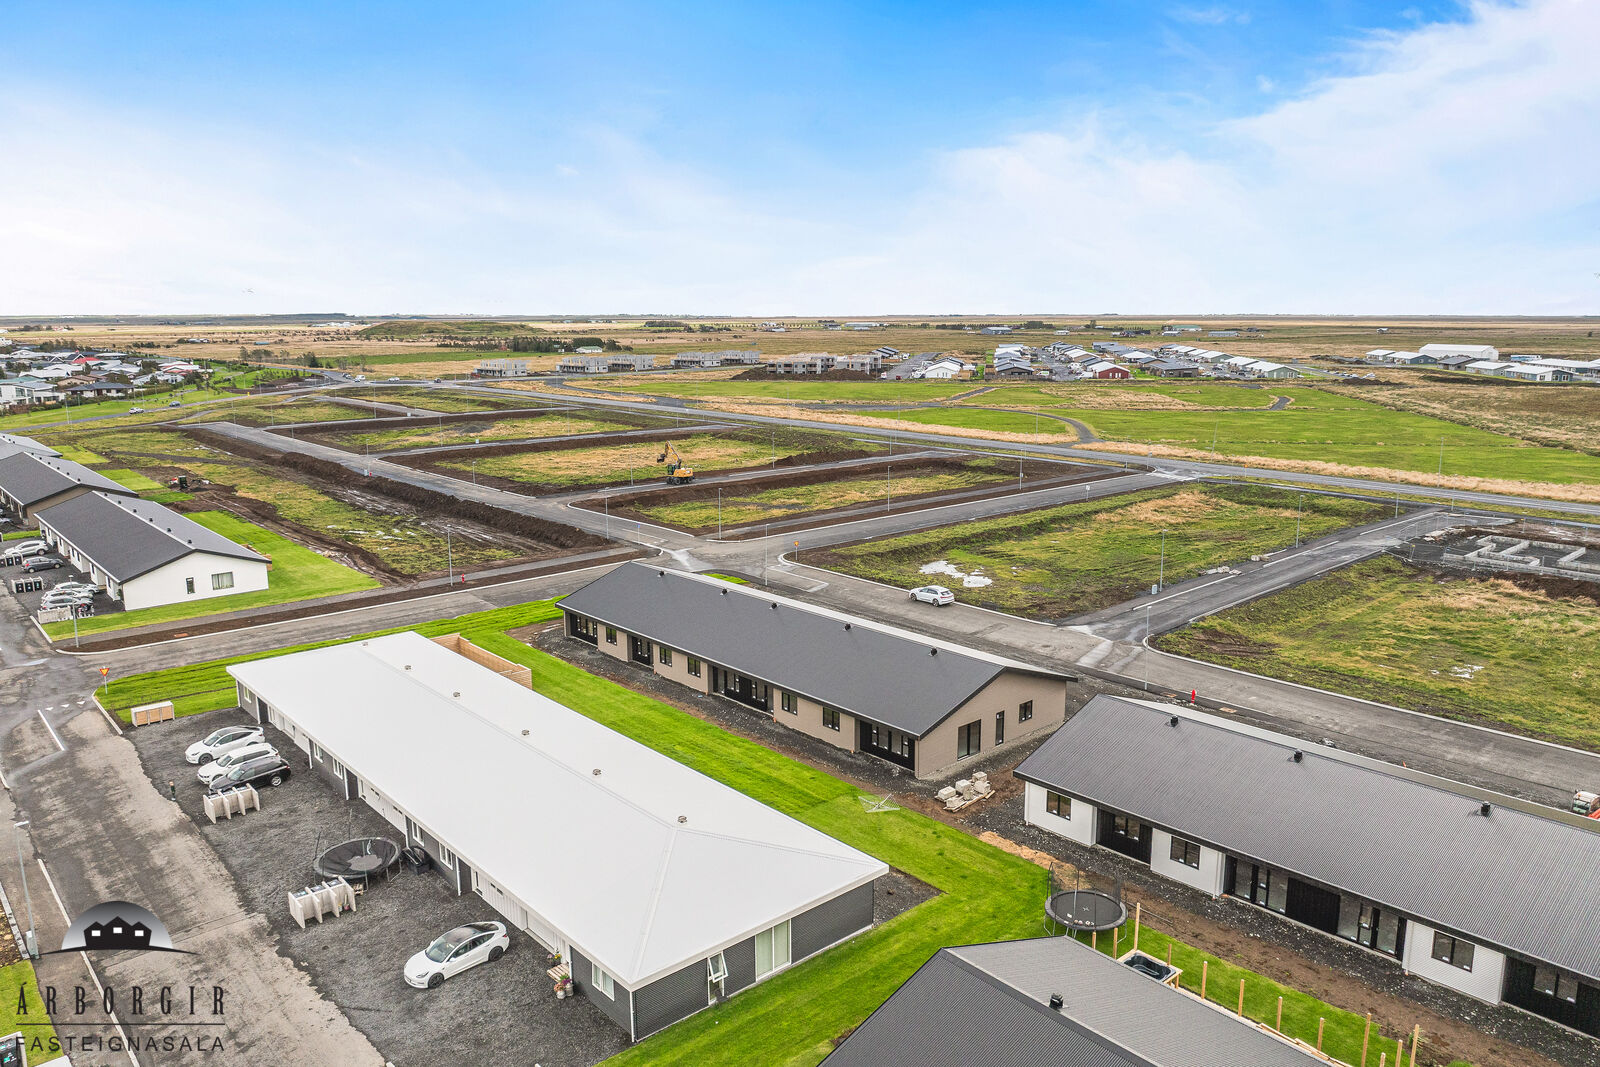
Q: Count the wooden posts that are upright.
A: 12